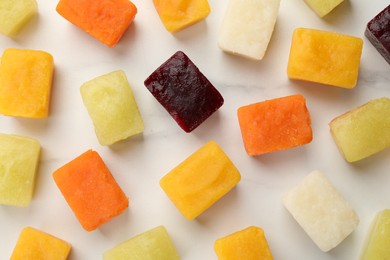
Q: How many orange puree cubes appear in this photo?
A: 3